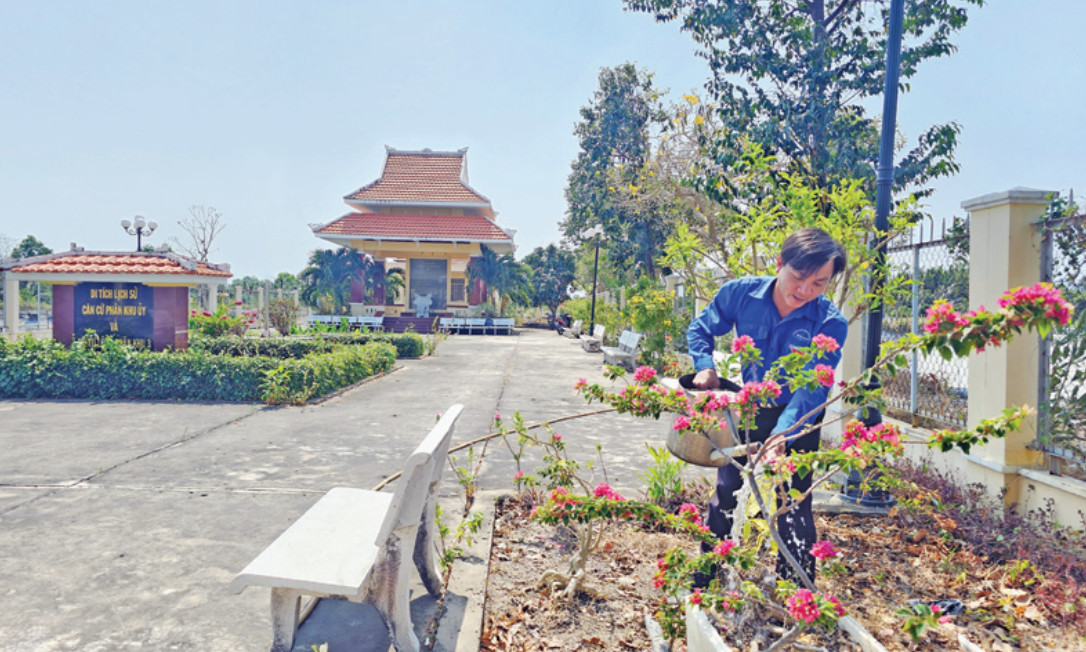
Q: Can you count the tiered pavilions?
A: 1